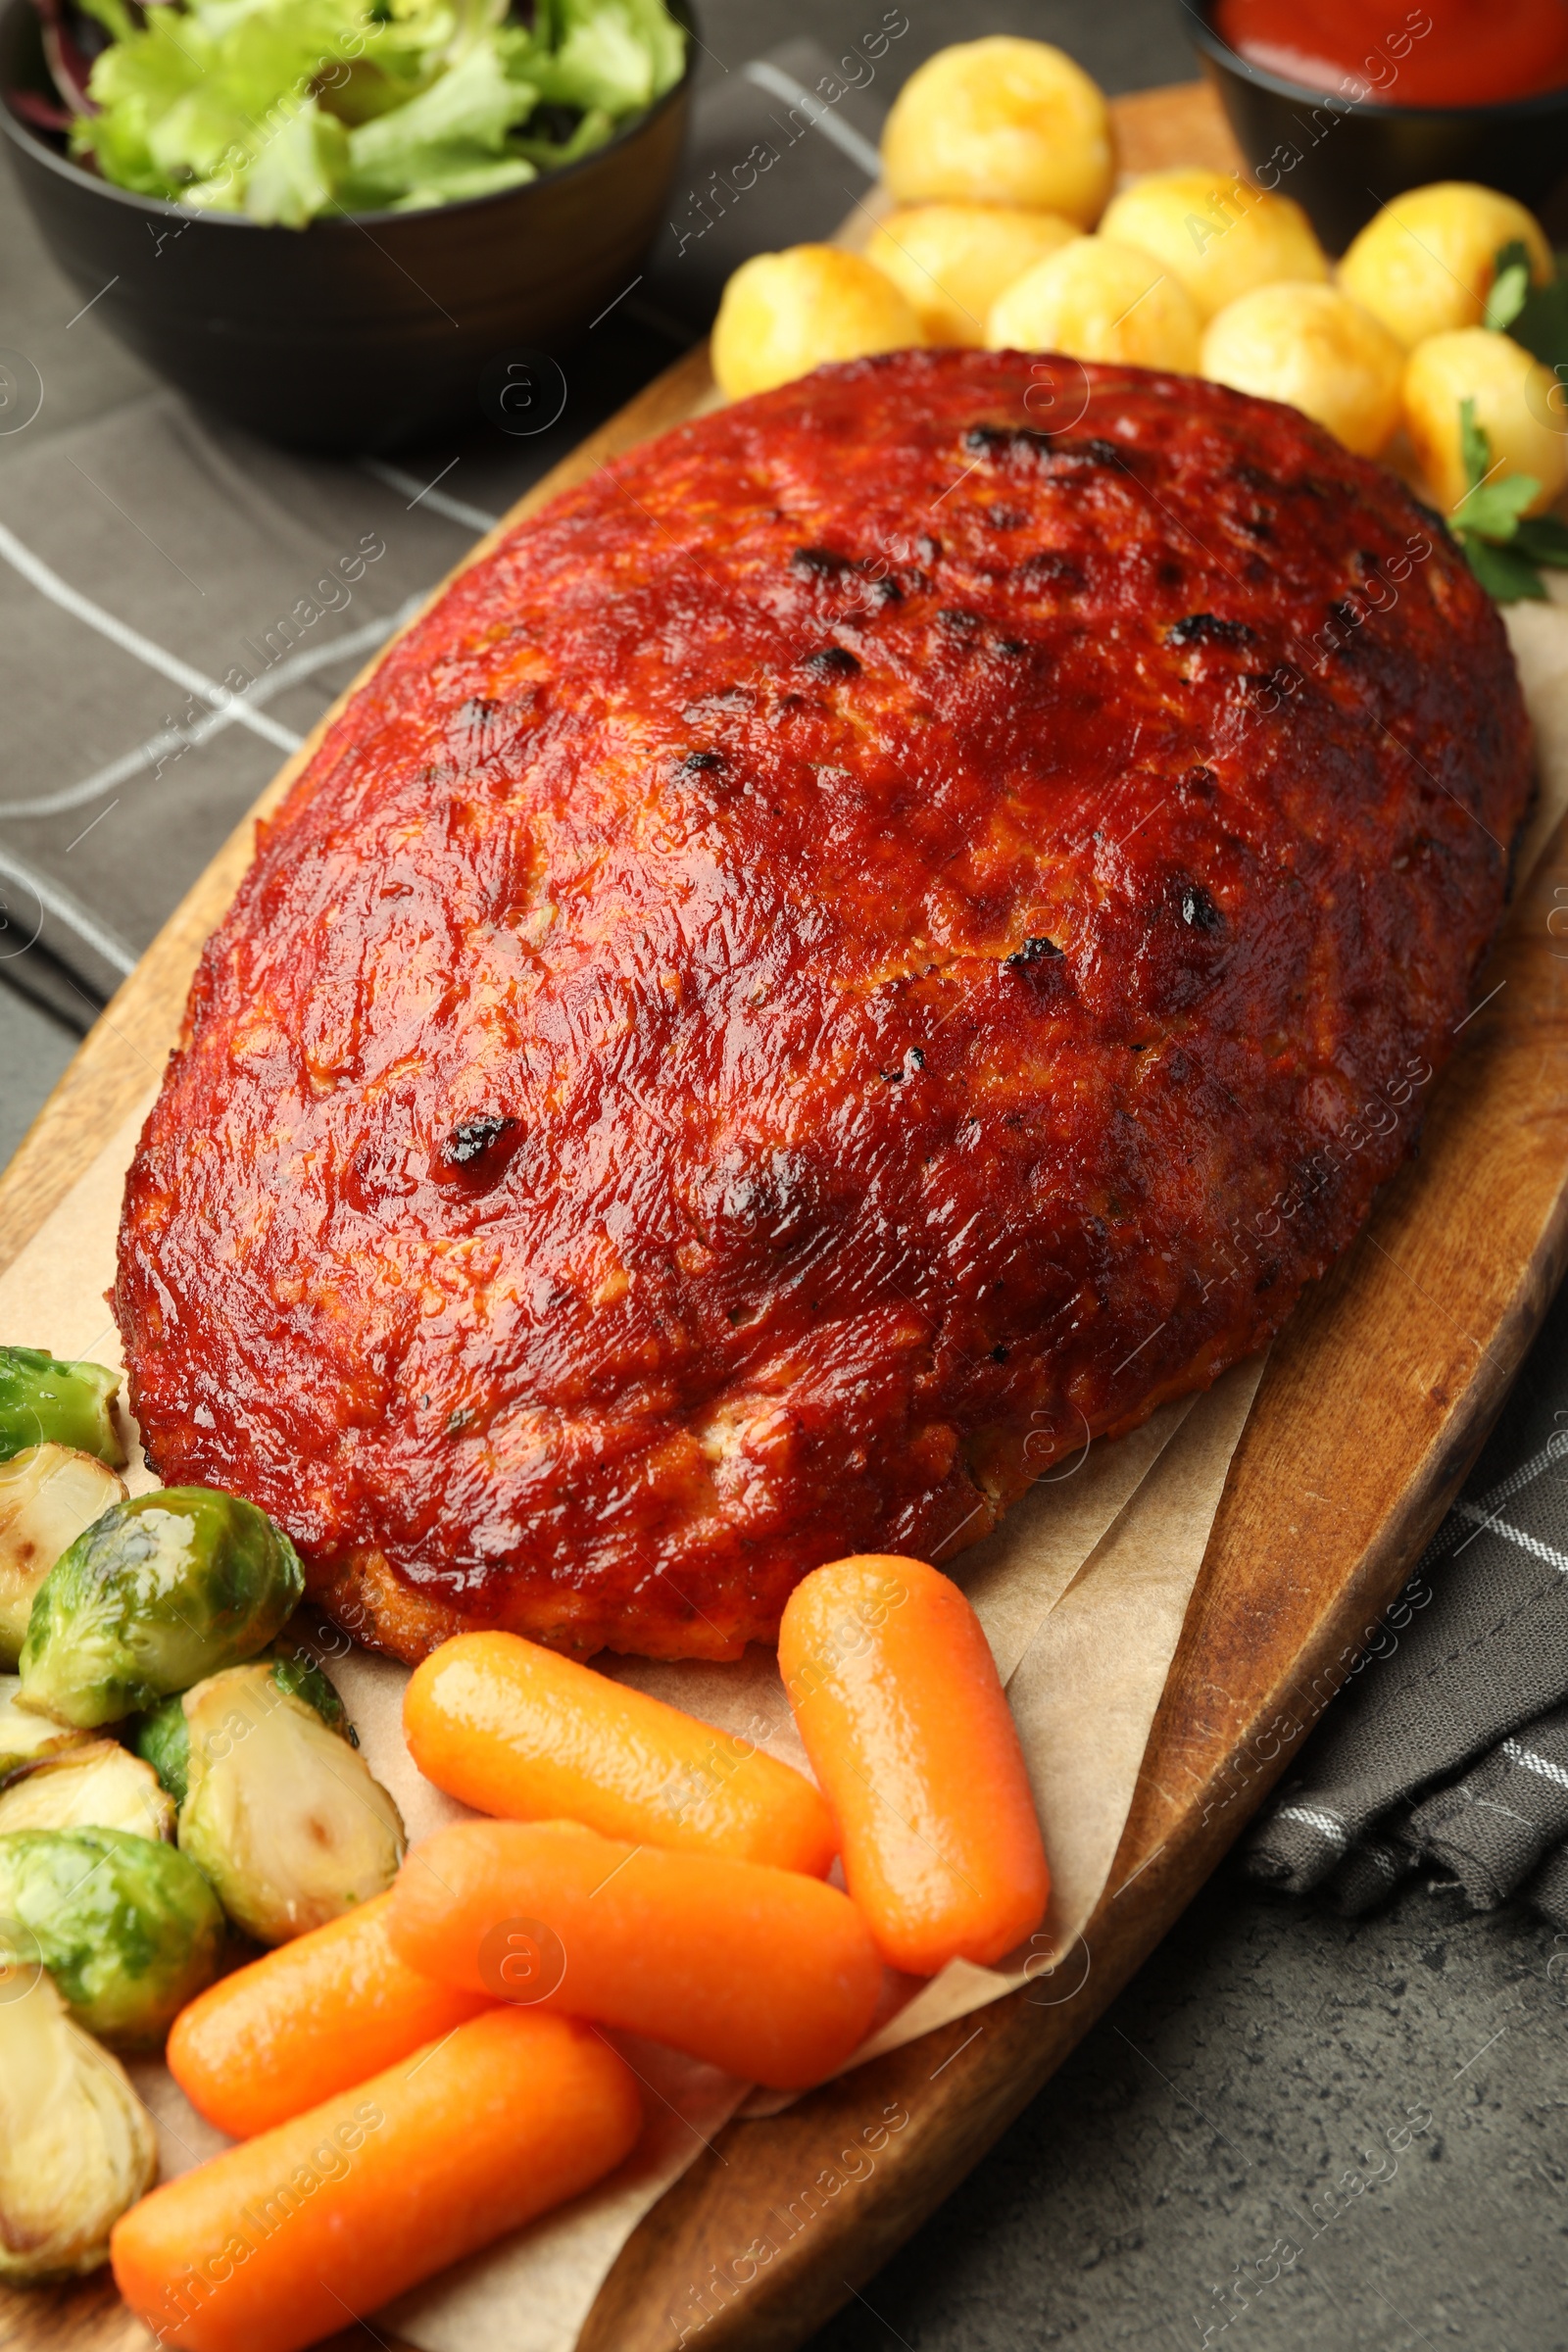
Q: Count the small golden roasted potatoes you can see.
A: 8